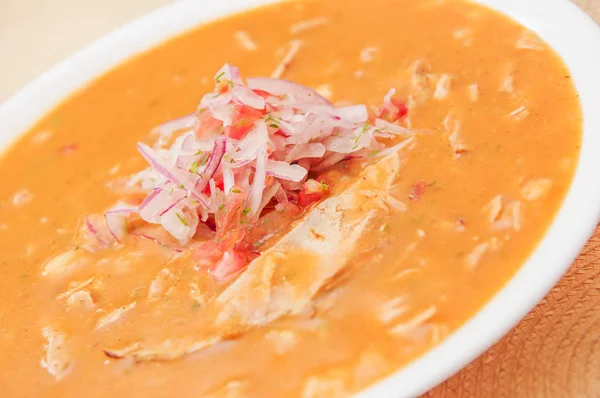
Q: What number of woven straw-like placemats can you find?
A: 1